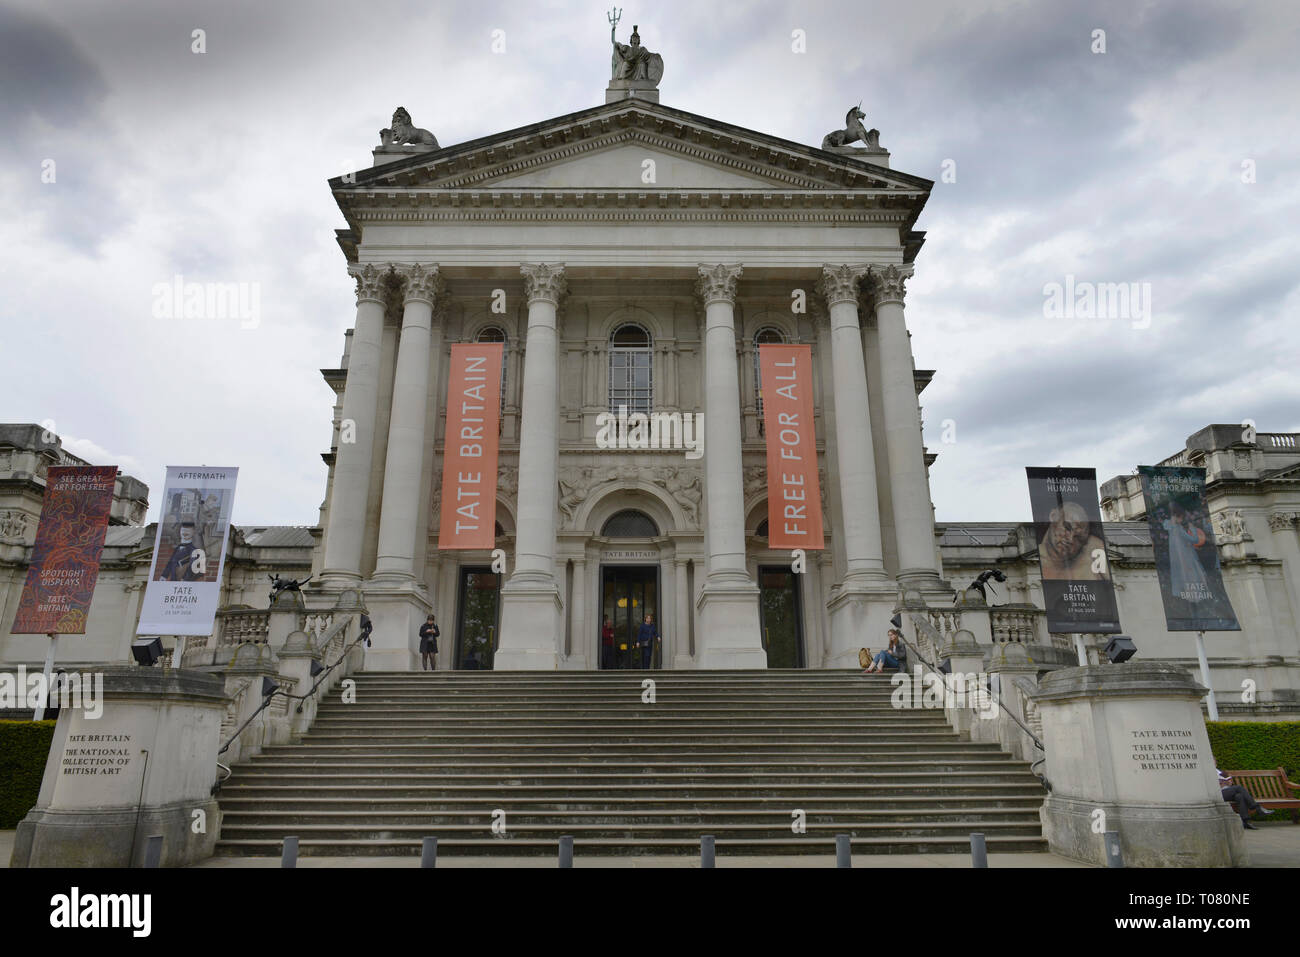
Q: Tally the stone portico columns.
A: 6